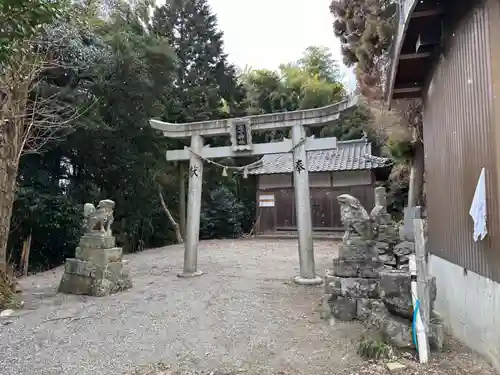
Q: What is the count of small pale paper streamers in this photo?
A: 2